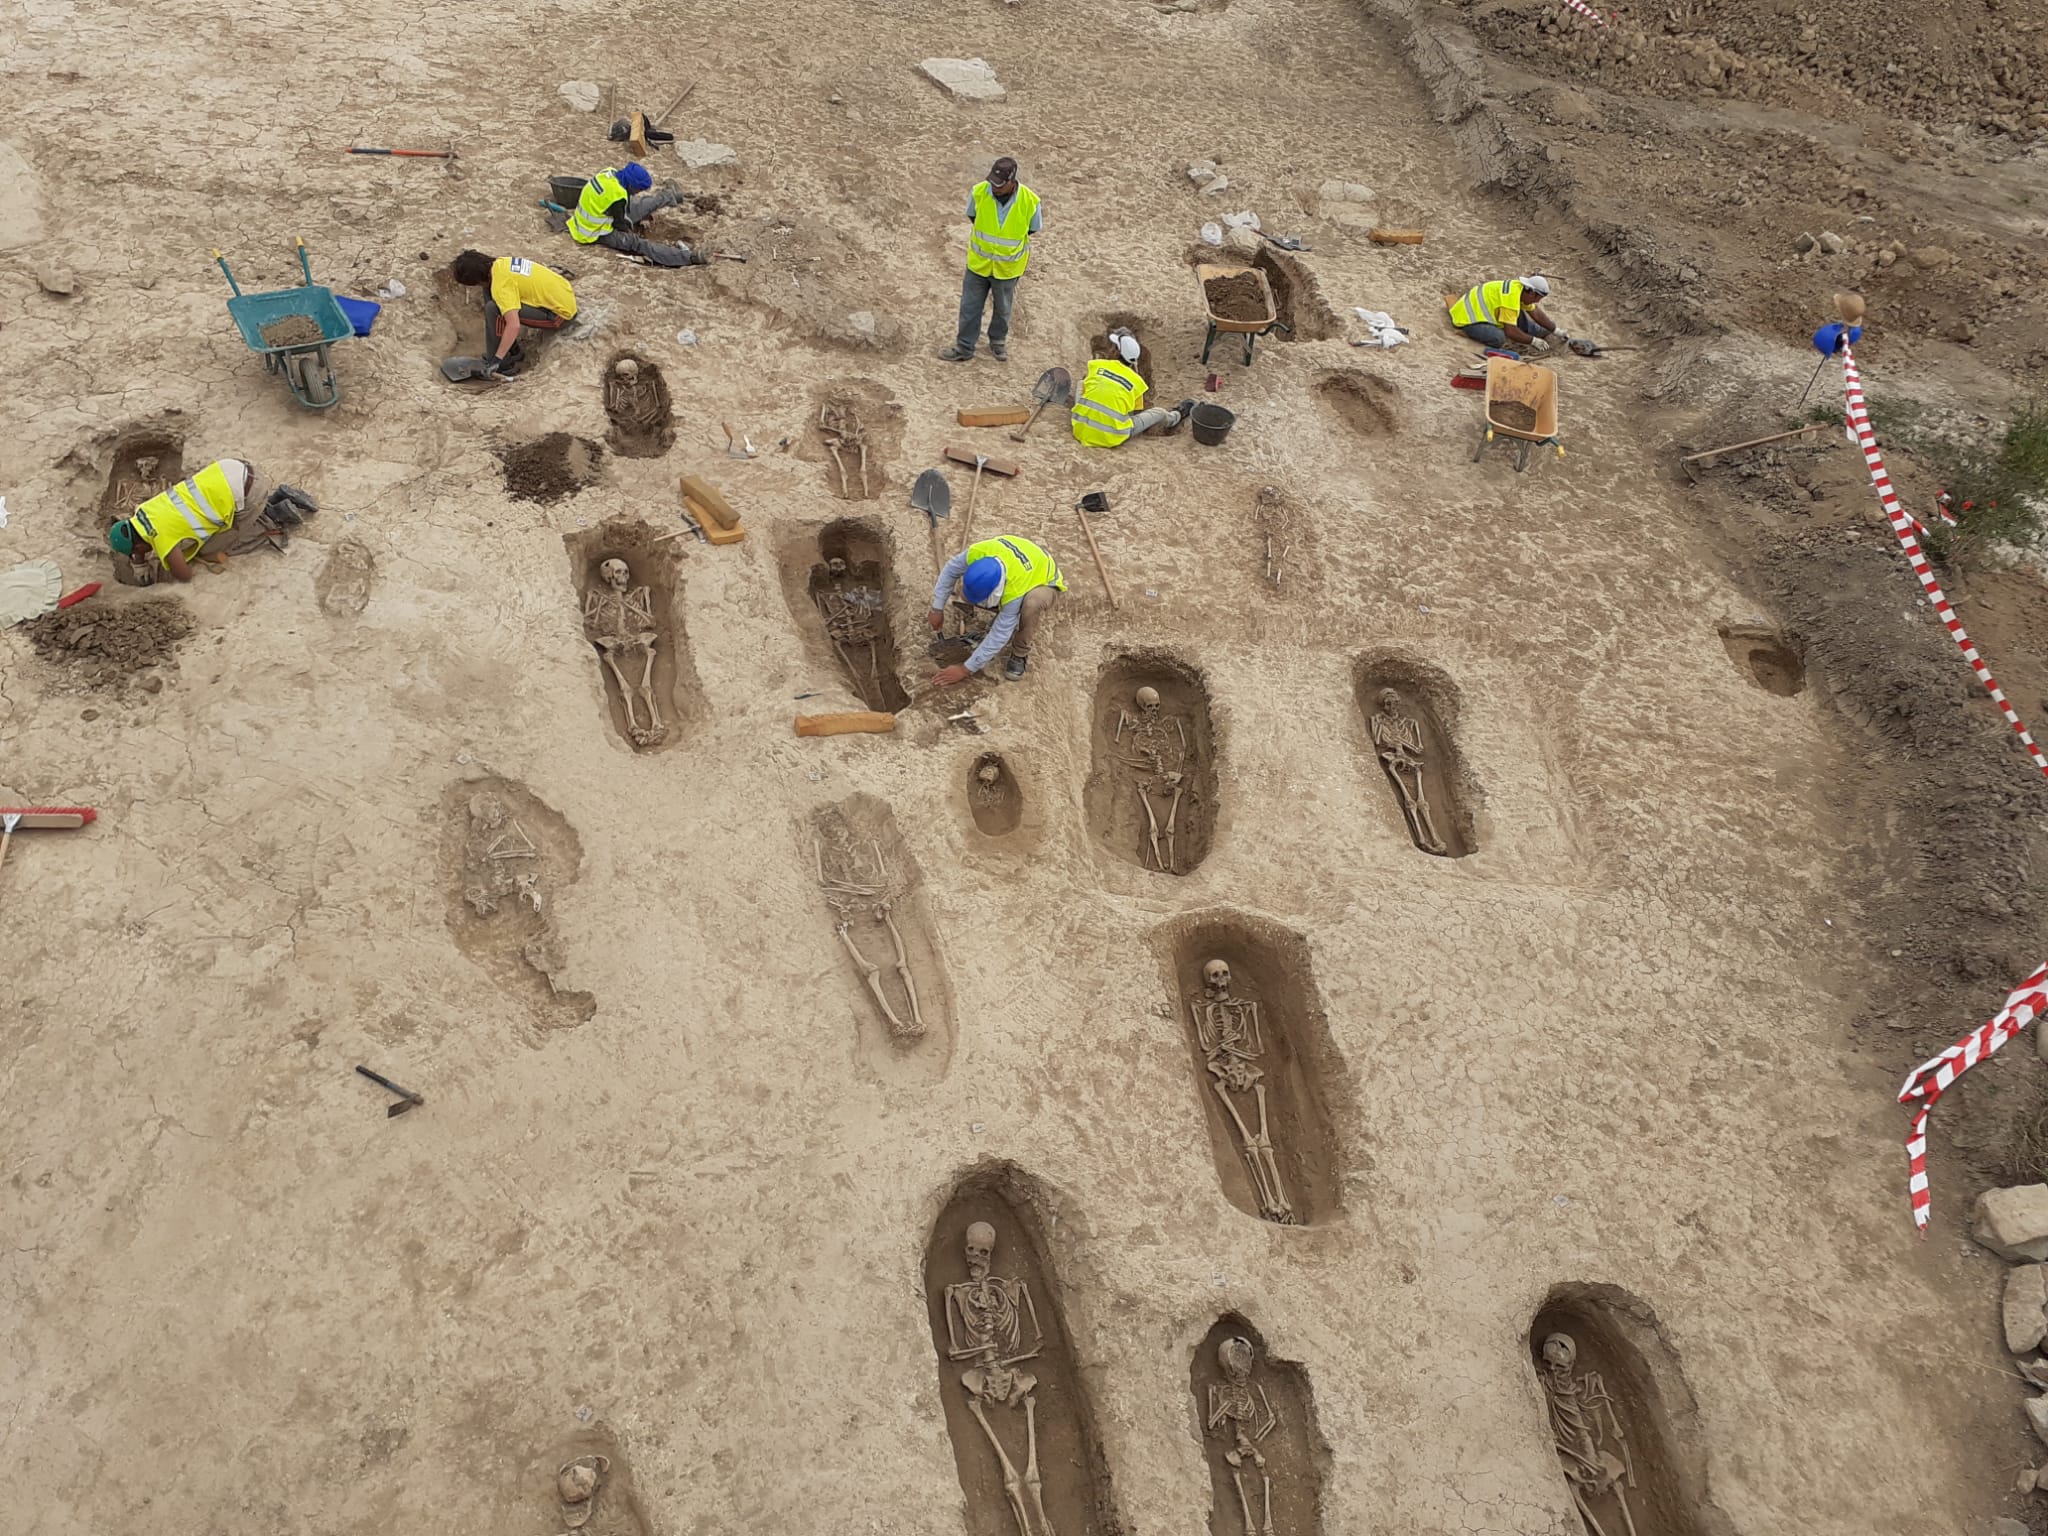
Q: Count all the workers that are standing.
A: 1